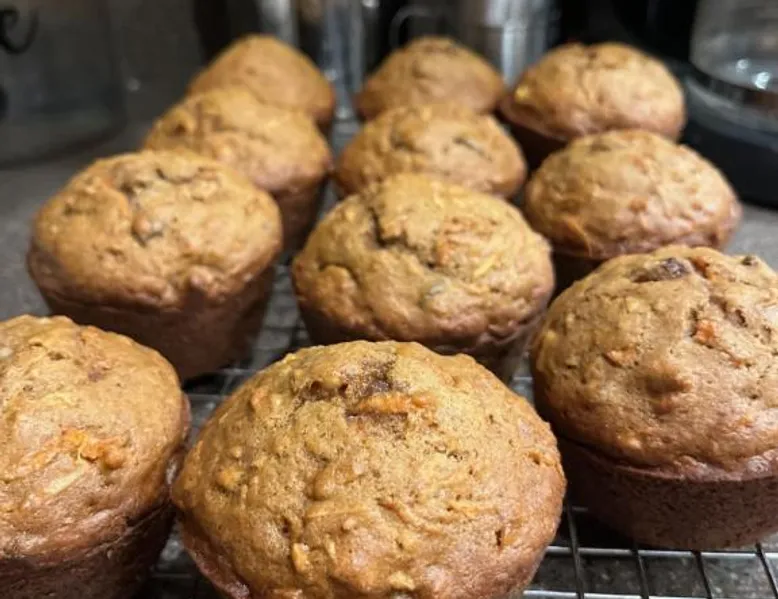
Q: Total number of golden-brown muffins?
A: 11